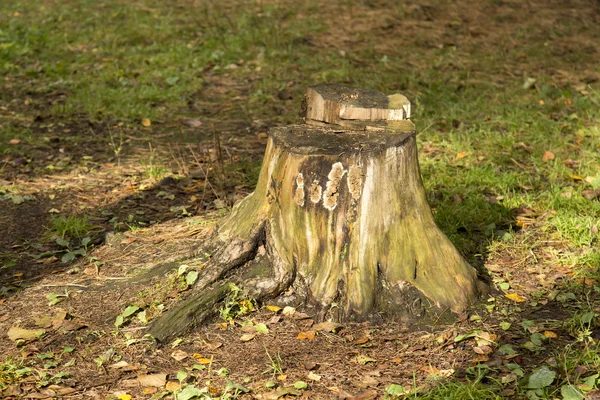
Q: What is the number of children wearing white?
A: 0